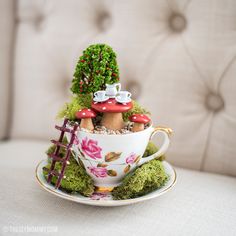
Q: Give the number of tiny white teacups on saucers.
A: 2